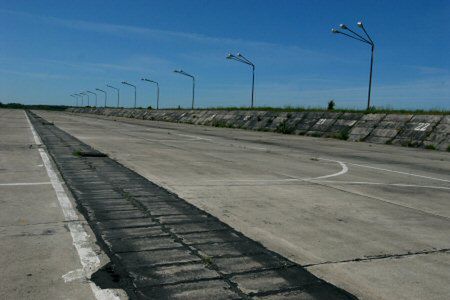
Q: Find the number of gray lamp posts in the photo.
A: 11